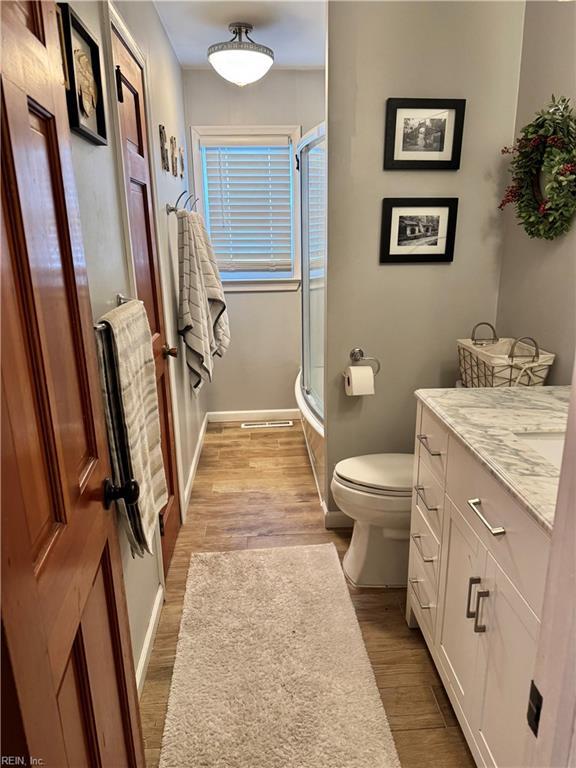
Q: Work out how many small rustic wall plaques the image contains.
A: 3